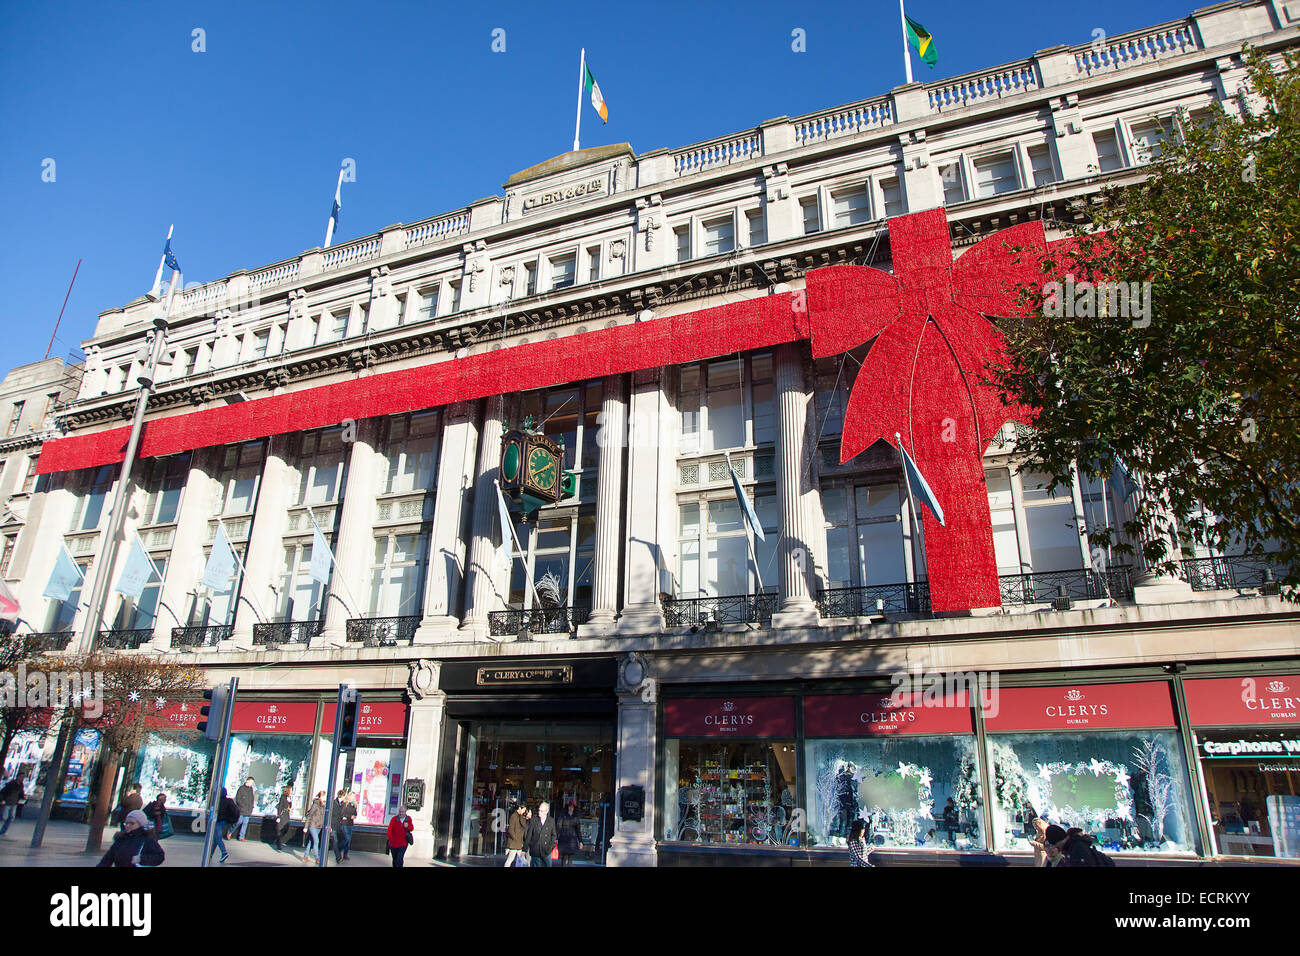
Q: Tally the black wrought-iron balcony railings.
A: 10